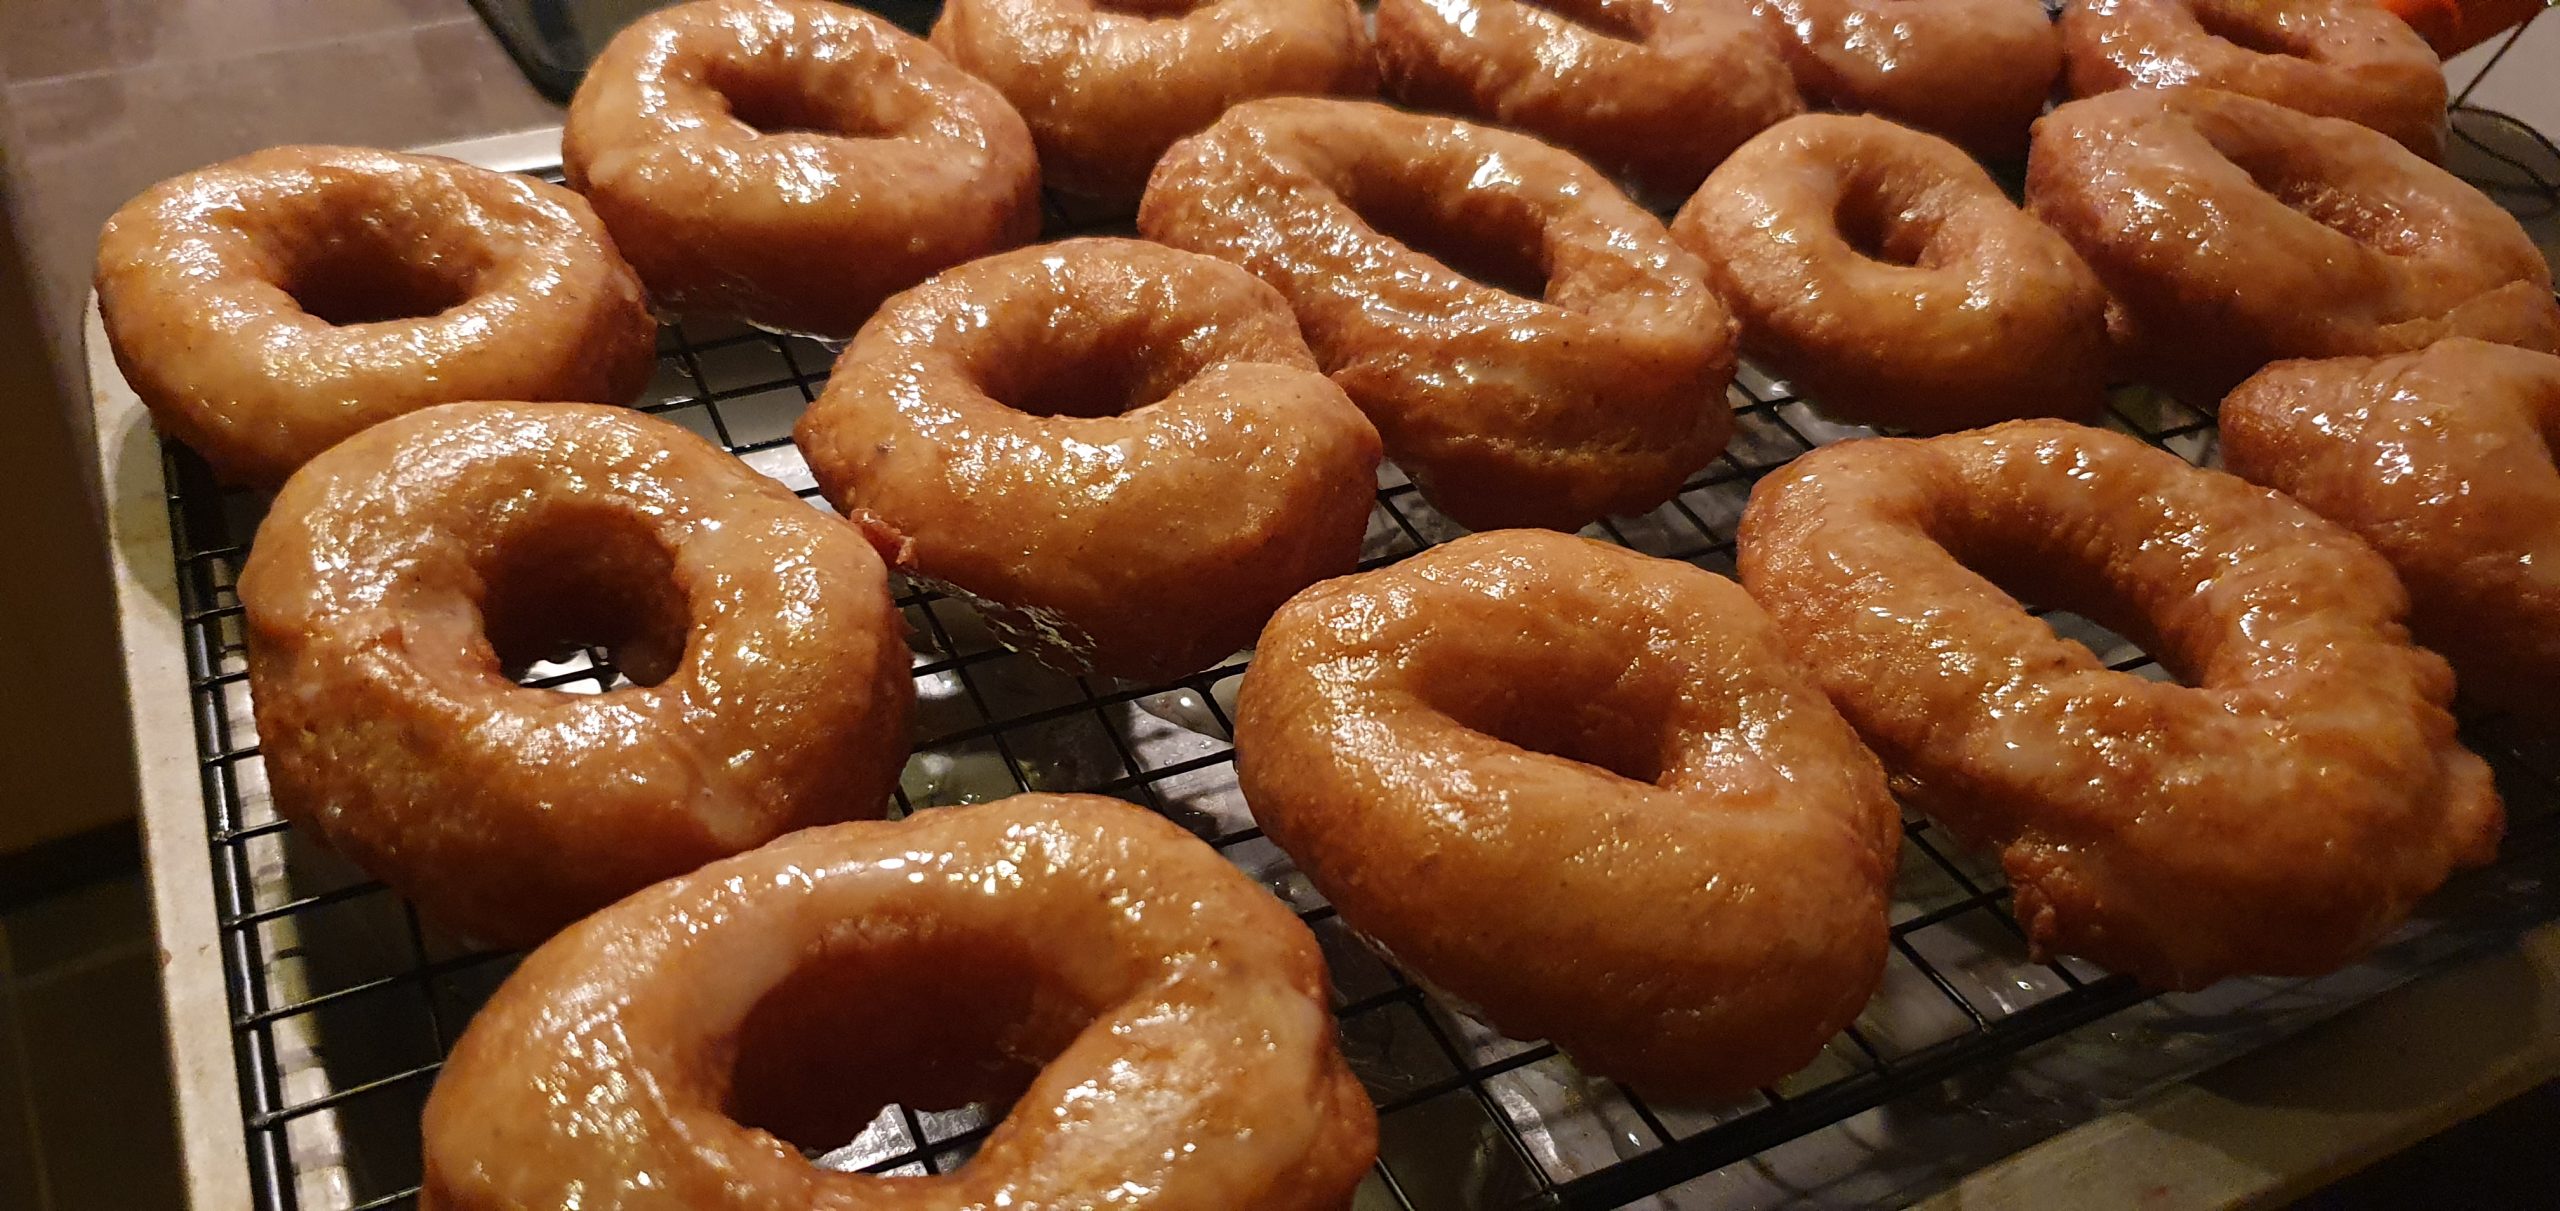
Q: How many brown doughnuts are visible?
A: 15